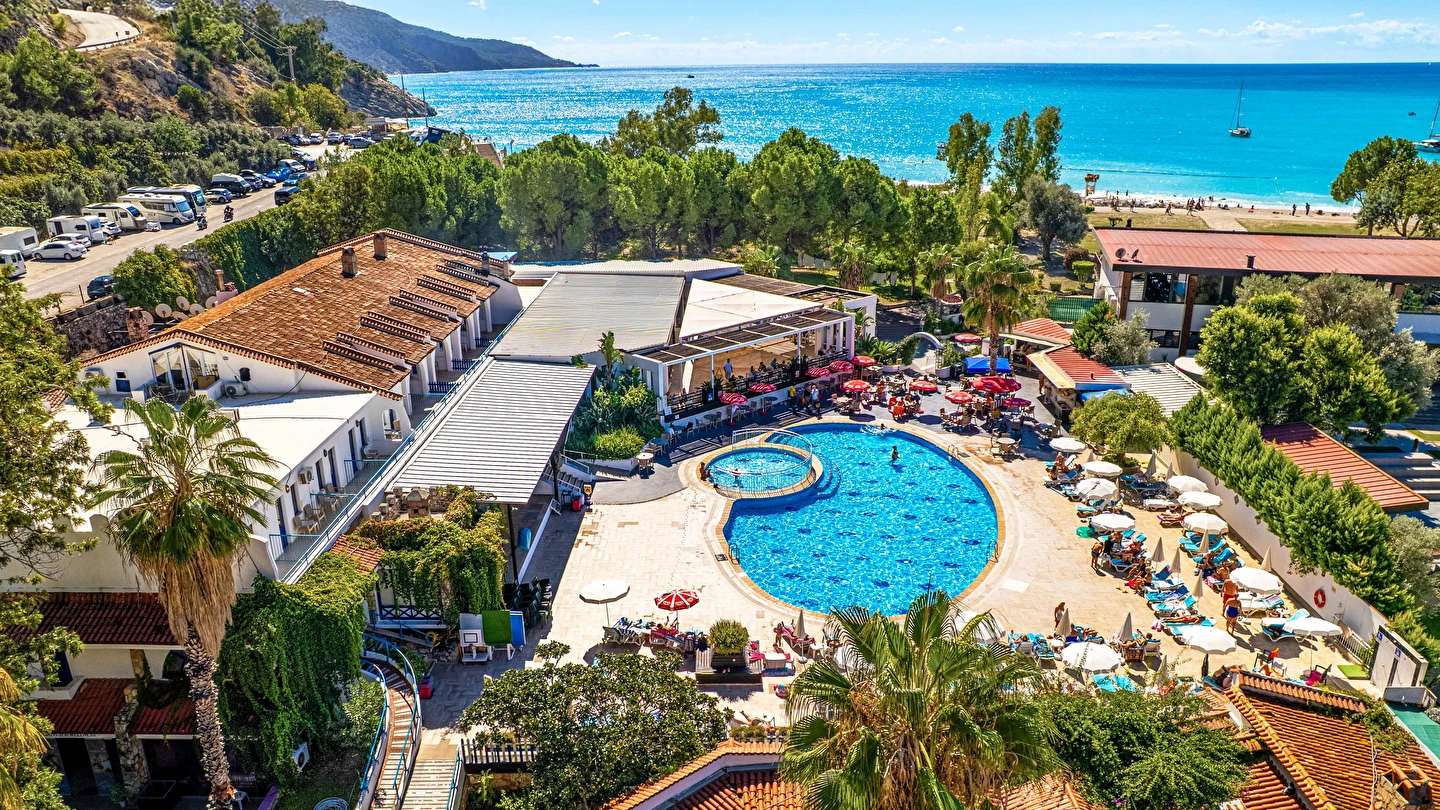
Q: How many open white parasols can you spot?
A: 14